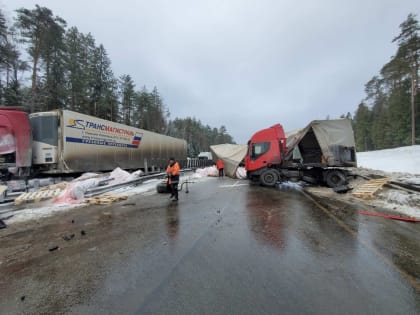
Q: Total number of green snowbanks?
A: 0